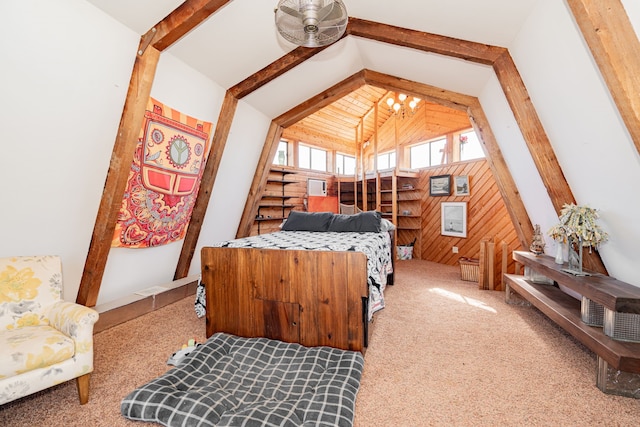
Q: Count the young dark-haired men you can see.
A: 0